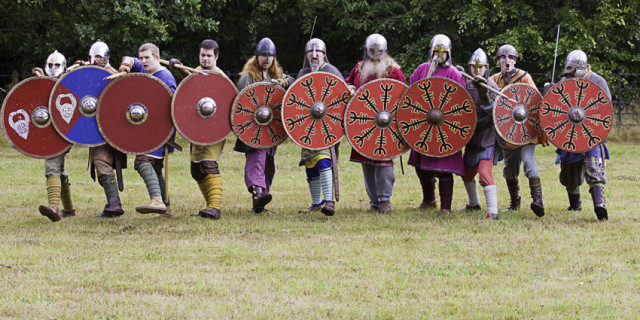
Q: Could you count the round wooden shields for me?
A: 10